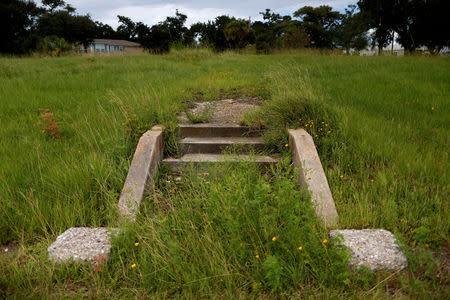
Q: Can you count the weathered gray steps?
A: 3